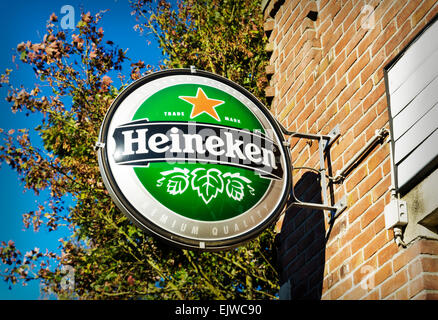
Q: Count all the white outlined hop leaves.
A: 3